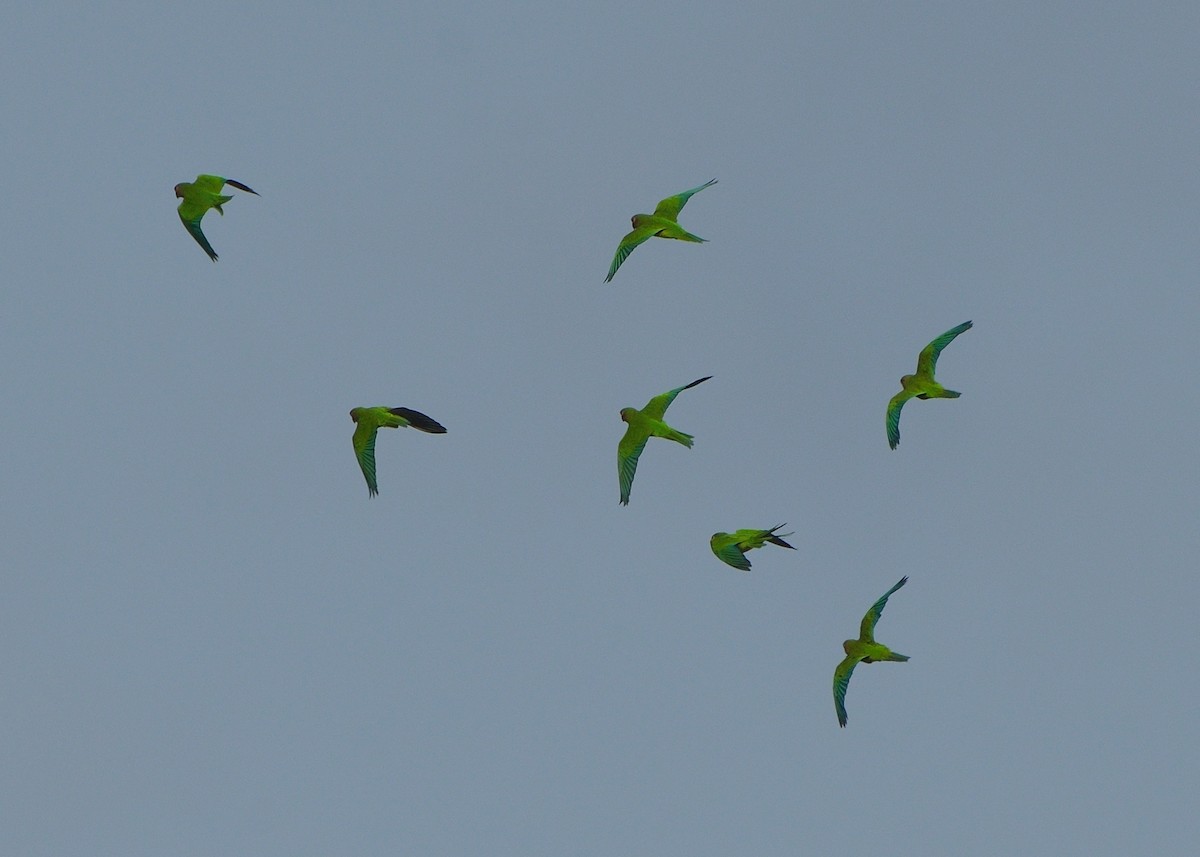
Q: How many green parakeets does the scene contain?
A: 7